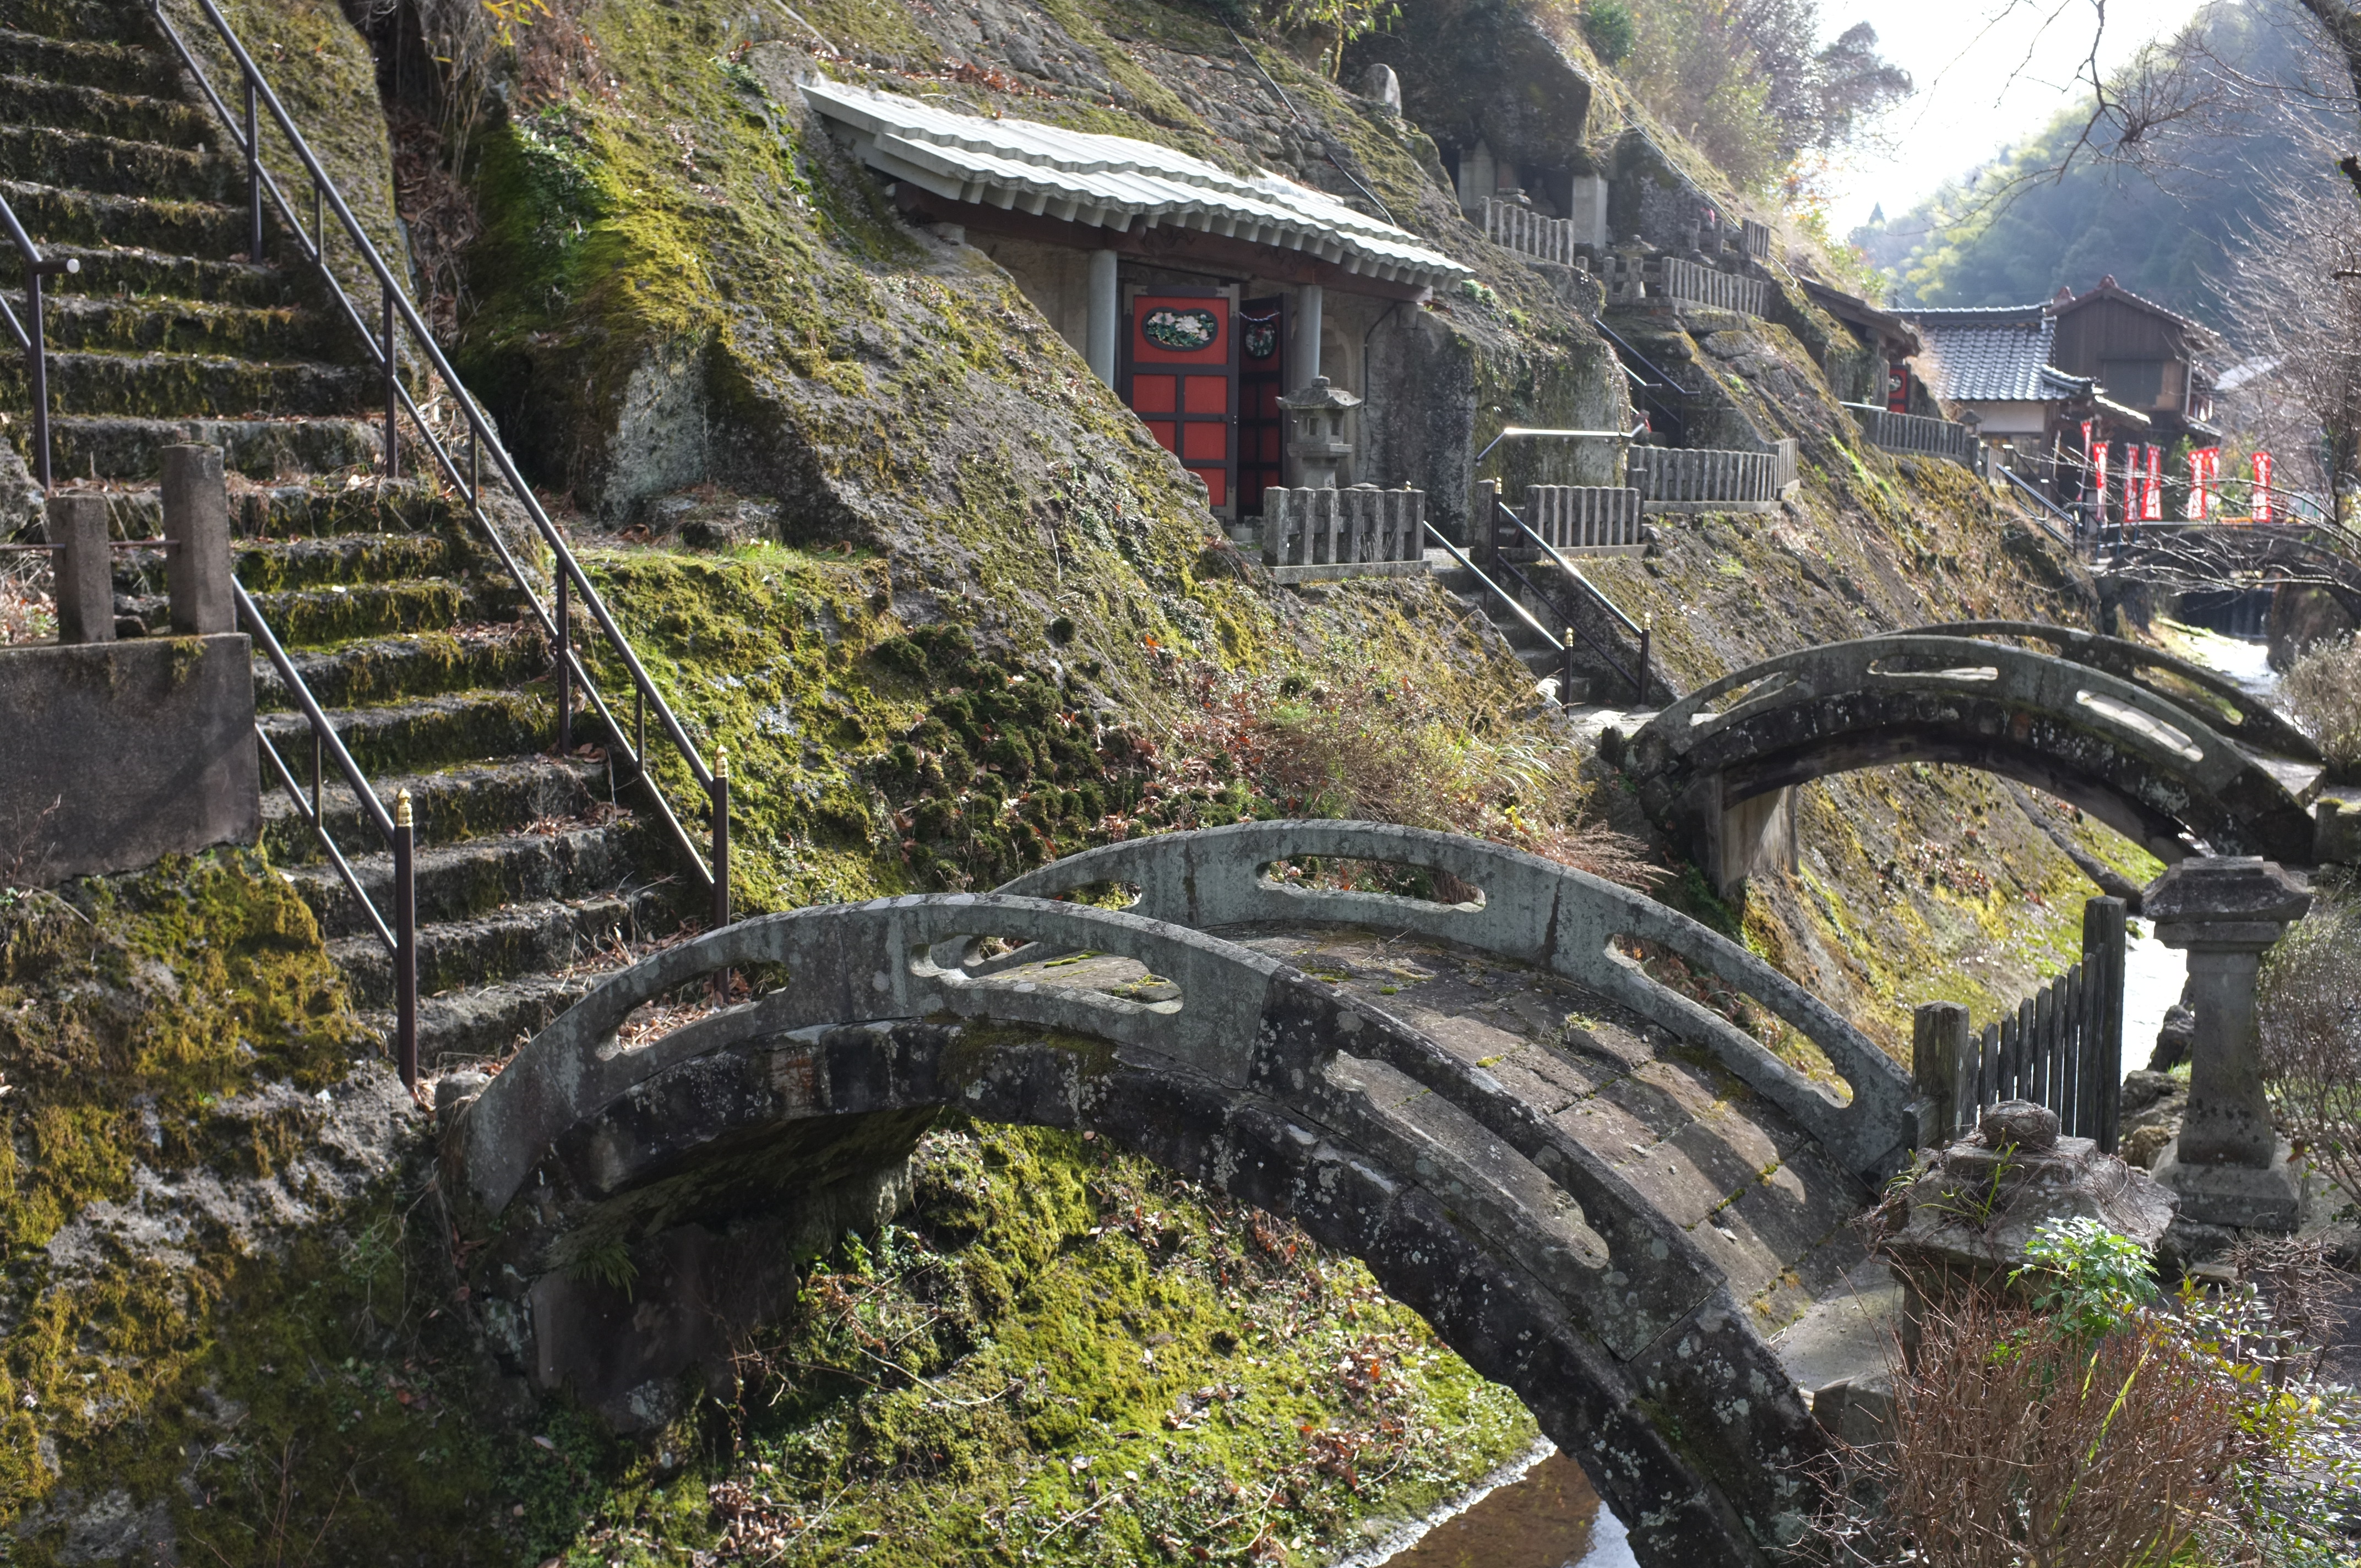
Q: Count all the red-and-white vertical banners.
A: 7